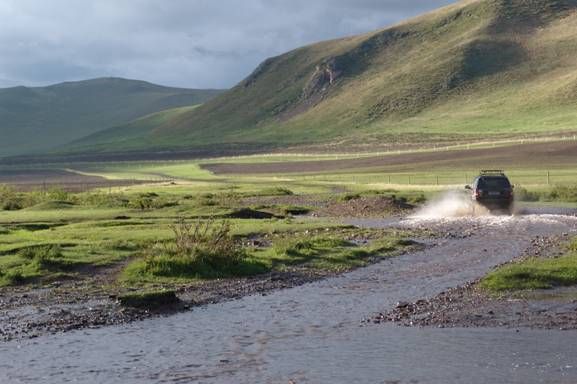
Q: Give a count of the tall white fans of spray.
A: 1